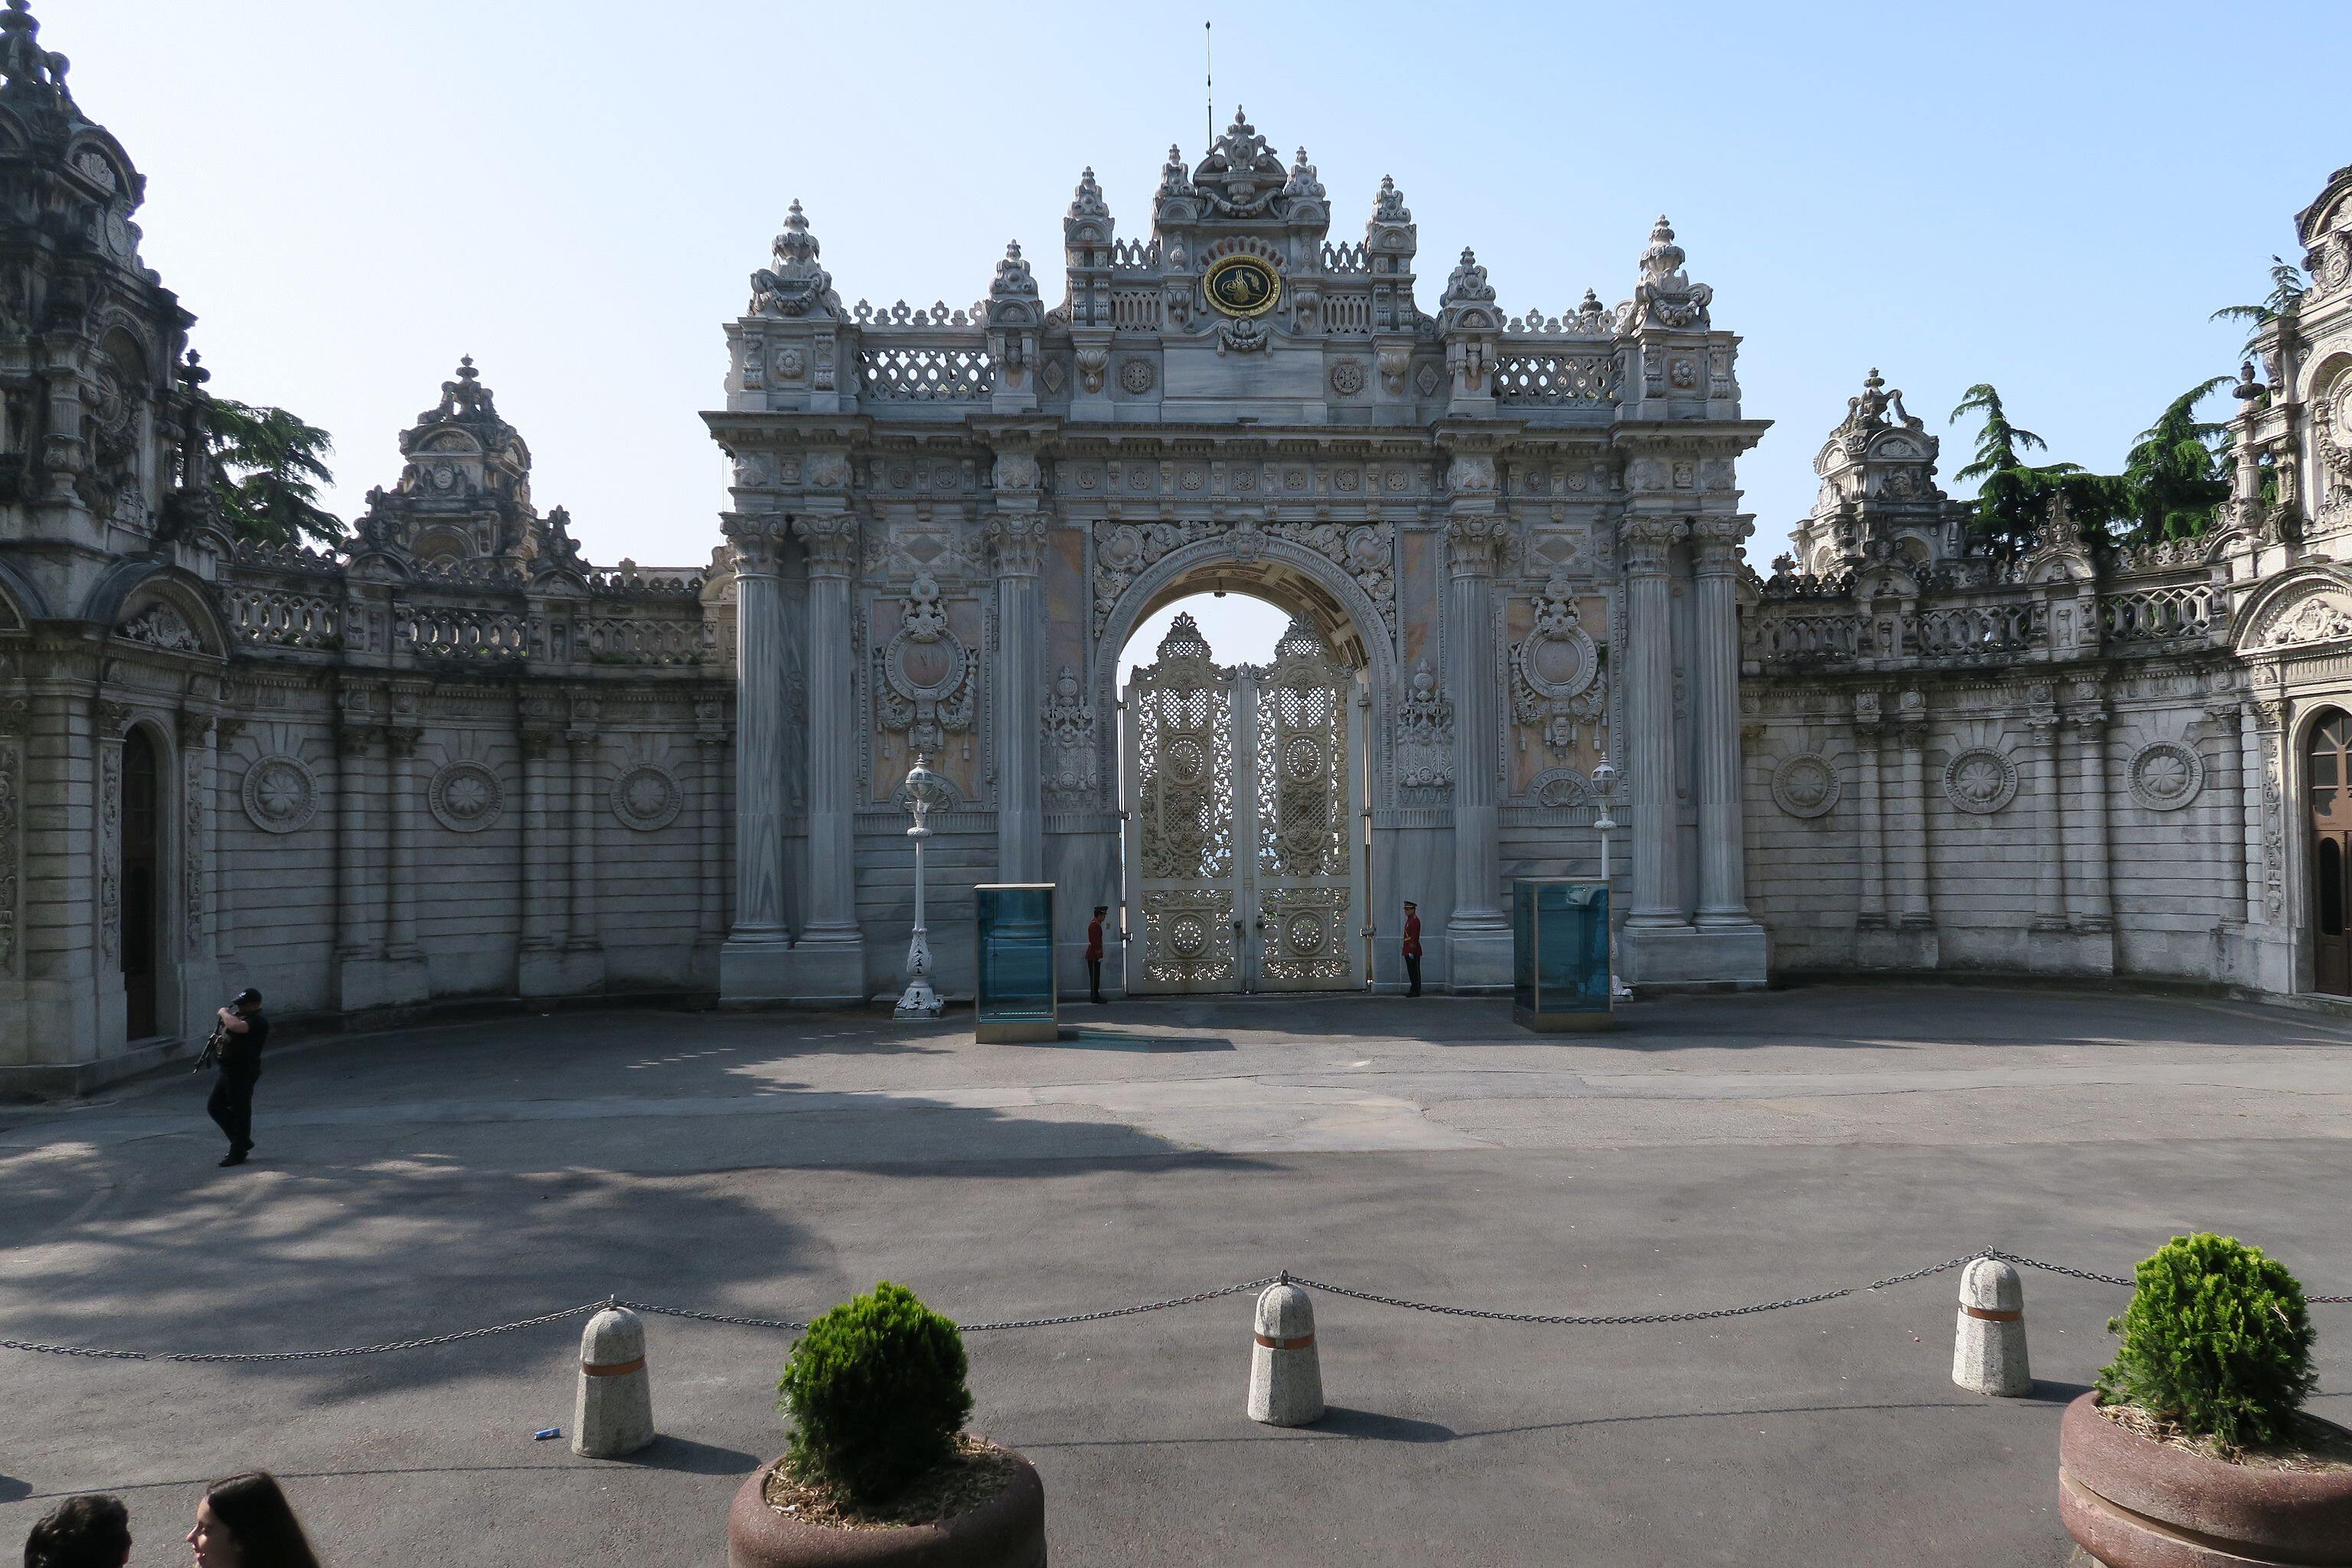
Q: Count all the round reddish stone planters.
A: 2